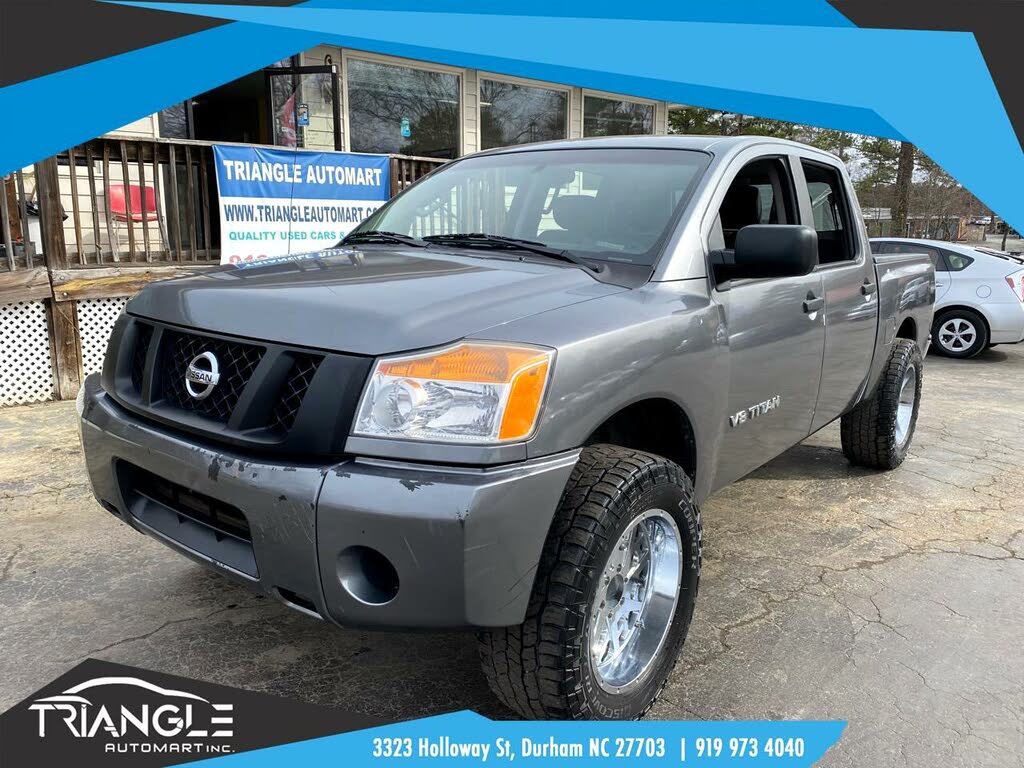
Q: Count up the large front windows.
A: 3